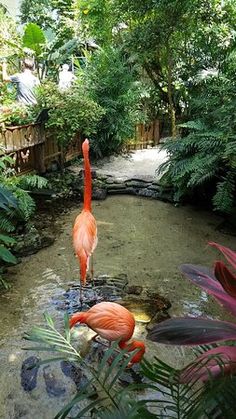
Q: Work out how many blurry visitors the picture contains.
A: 2